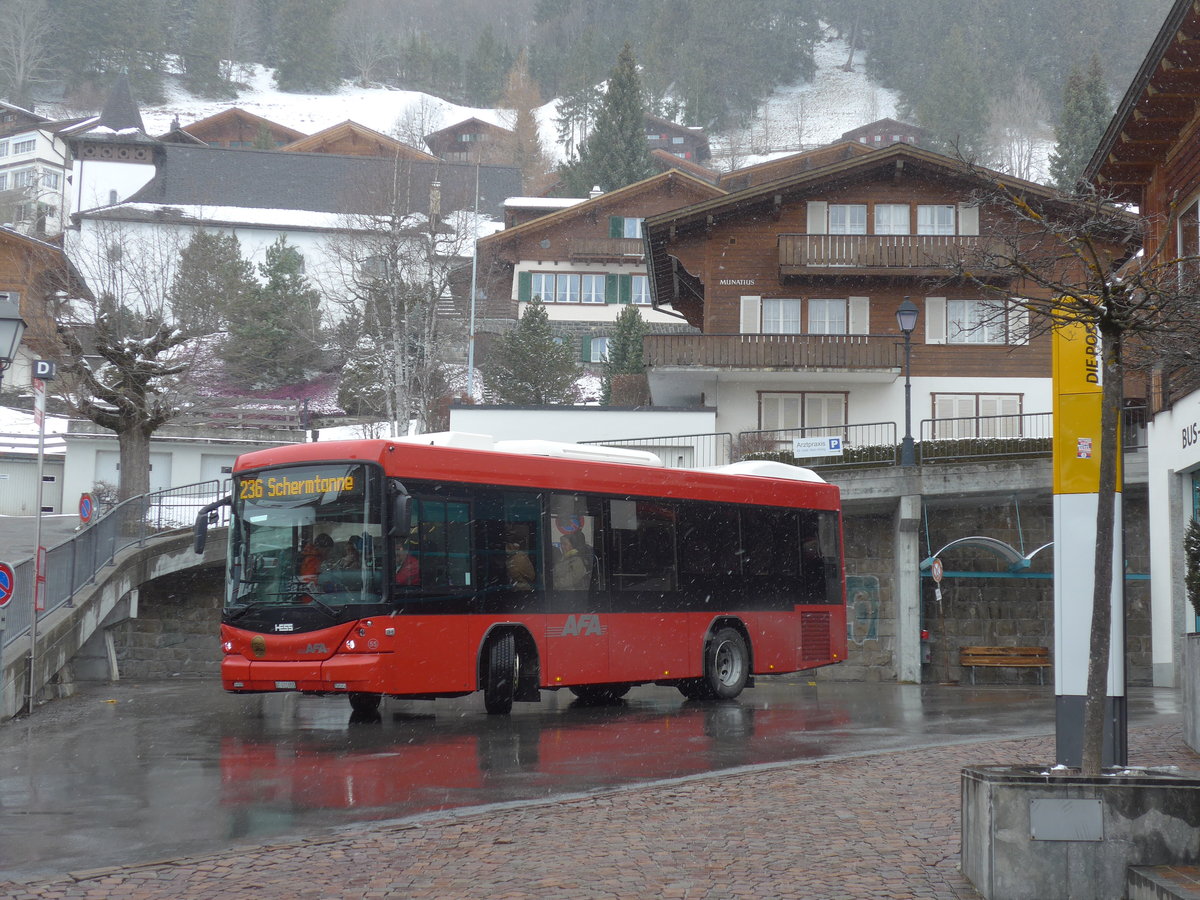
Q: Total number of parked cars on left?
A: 0